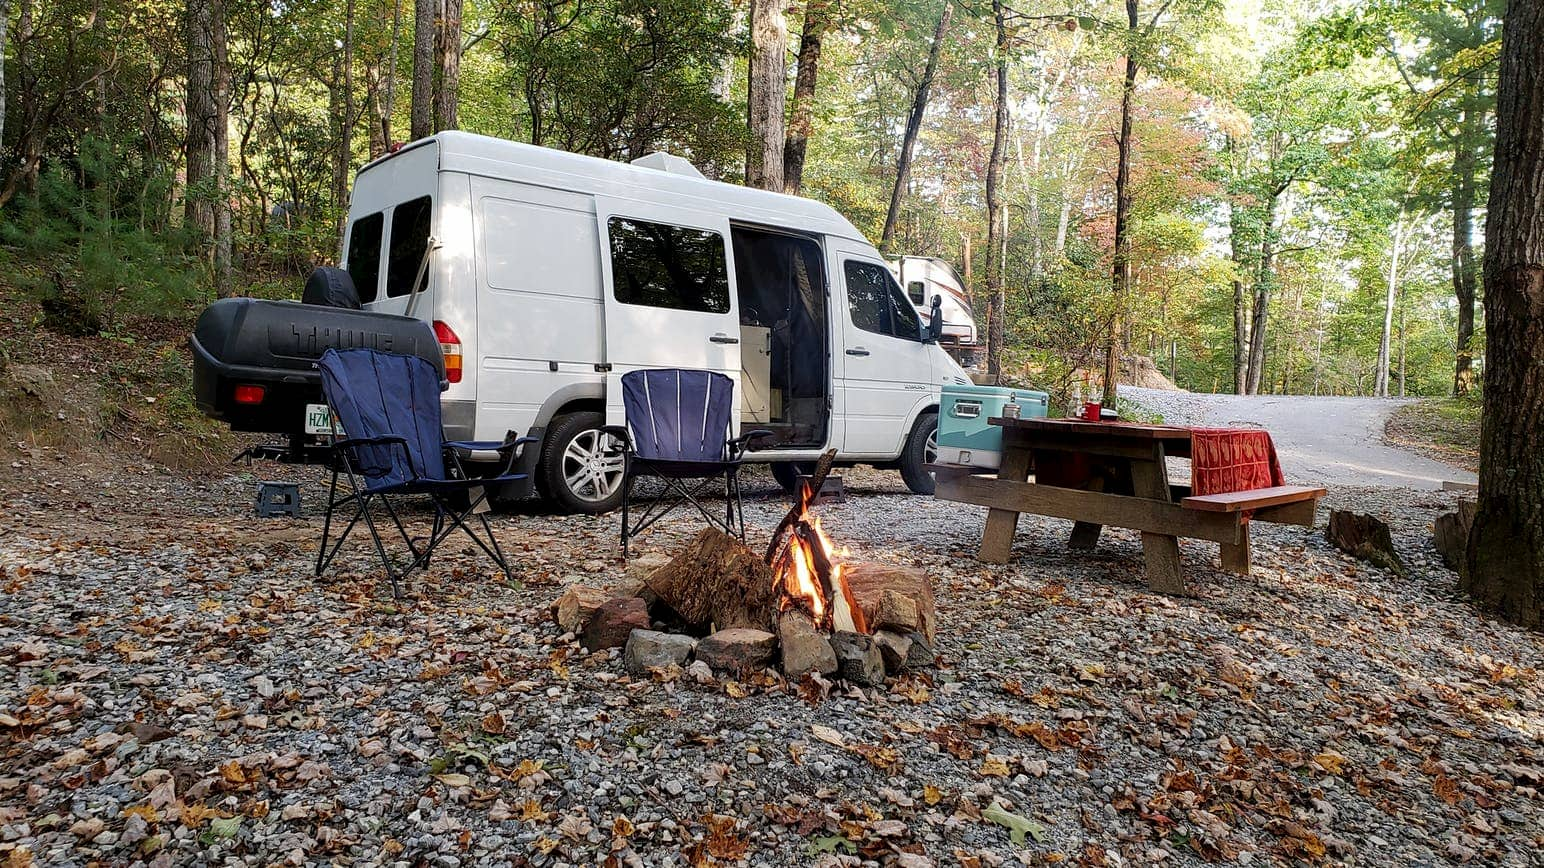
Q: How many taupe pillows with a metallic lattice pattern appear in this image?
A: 0